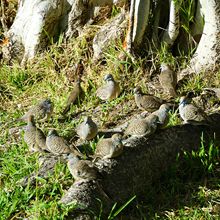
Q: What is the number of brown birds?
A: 13